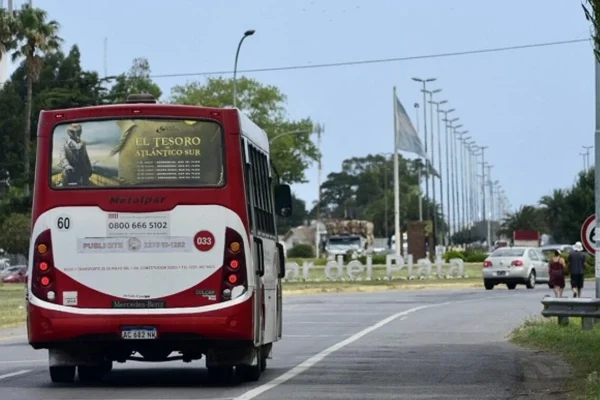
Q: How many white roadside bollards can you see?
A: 0